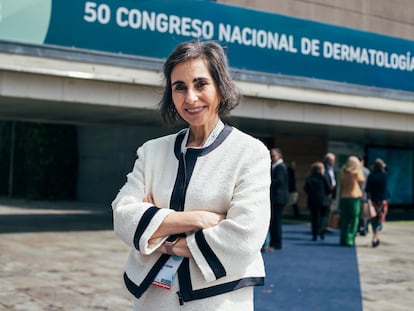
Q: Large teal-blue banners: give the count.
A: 1